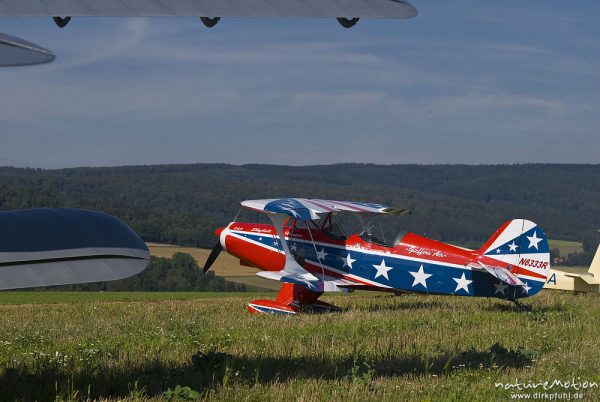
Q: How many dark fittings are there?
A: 3